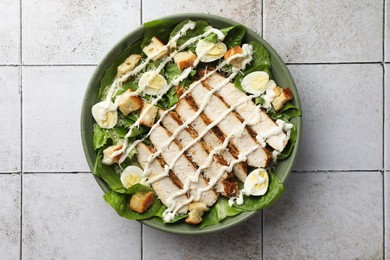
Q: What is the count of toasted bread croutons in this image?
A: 10